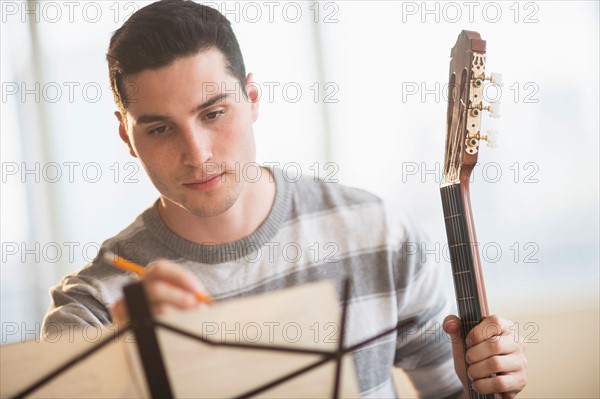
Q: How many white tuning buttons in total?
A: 3